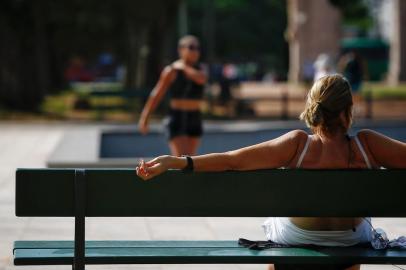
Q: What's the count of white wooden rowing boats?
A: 0